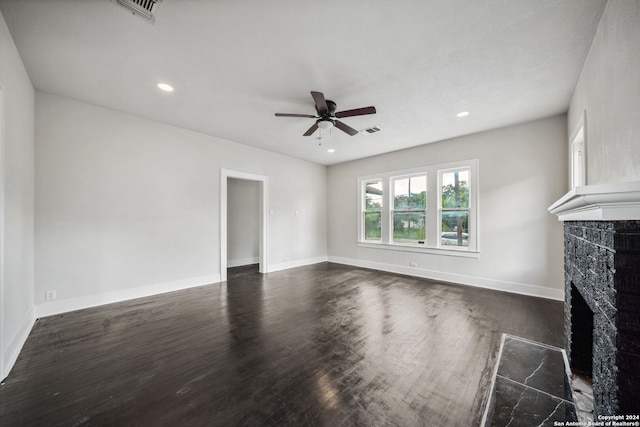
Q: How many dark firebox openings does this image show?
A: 1